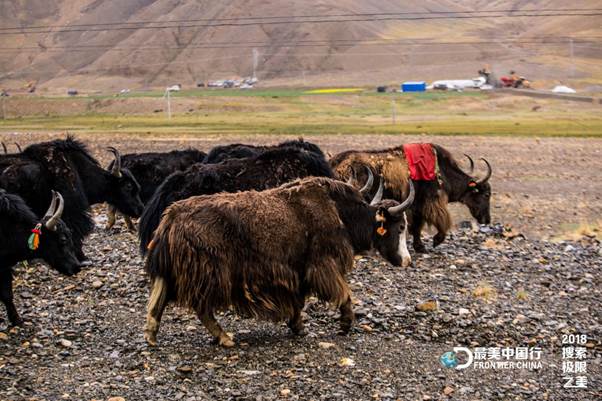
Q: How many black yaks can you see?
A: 5